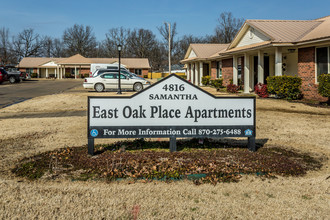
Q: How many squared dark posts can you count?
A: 3